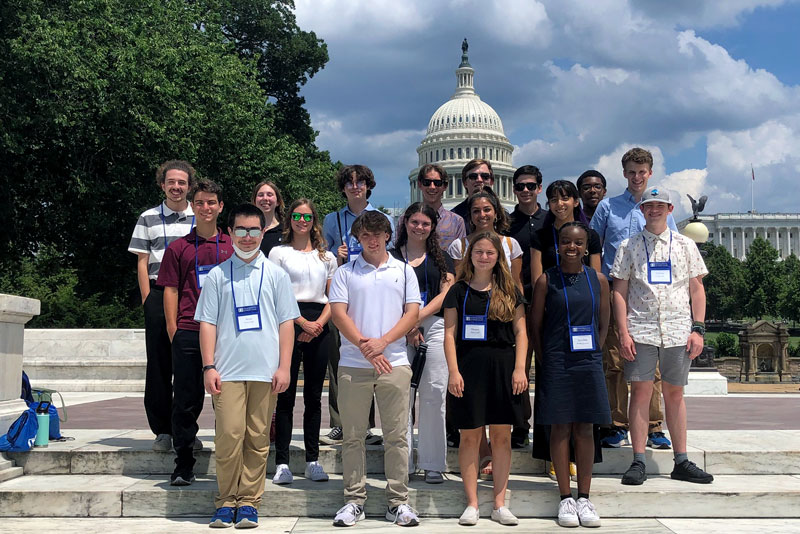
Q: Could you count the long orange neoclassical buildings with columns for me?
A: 0